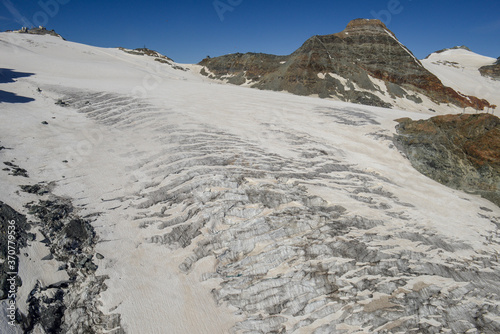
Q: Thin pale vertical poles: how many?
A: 4